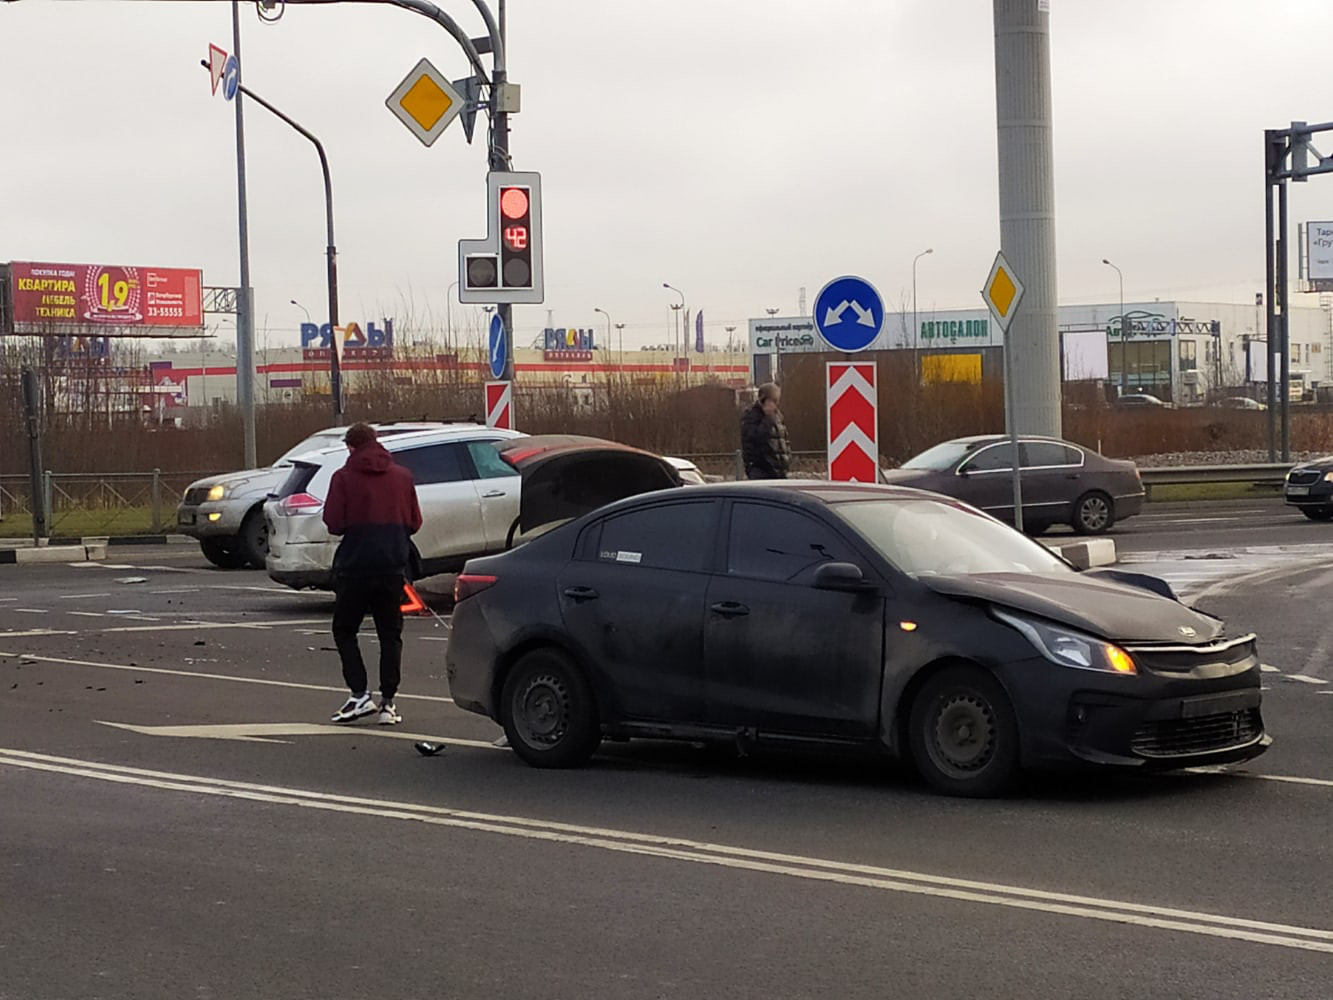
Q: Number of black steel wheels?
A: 2